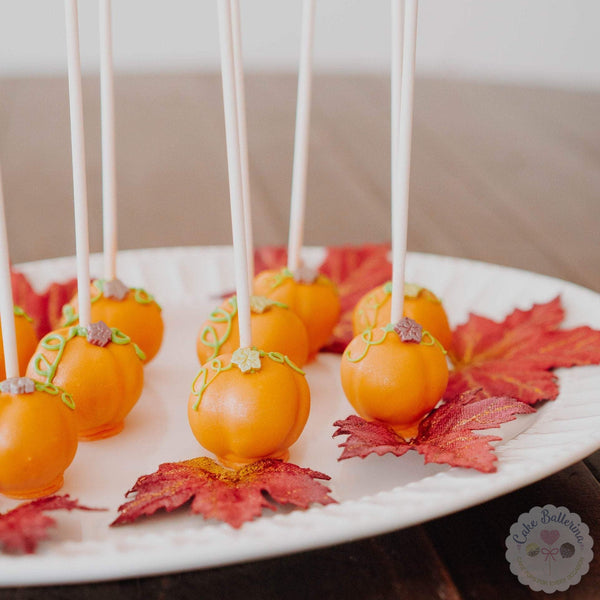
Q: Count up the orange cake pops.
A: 9